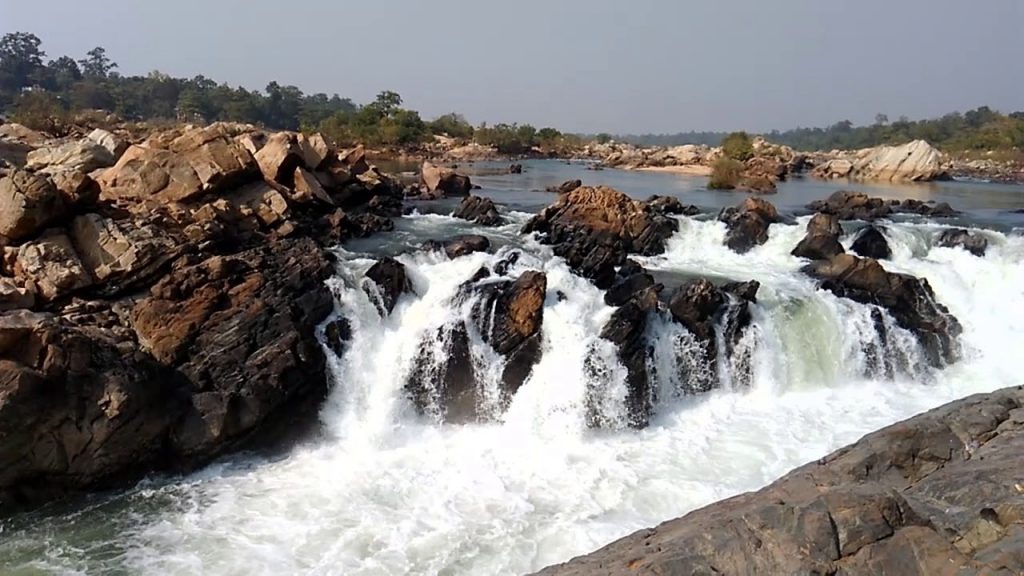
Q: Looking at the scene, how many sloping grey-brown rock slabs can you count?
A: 1